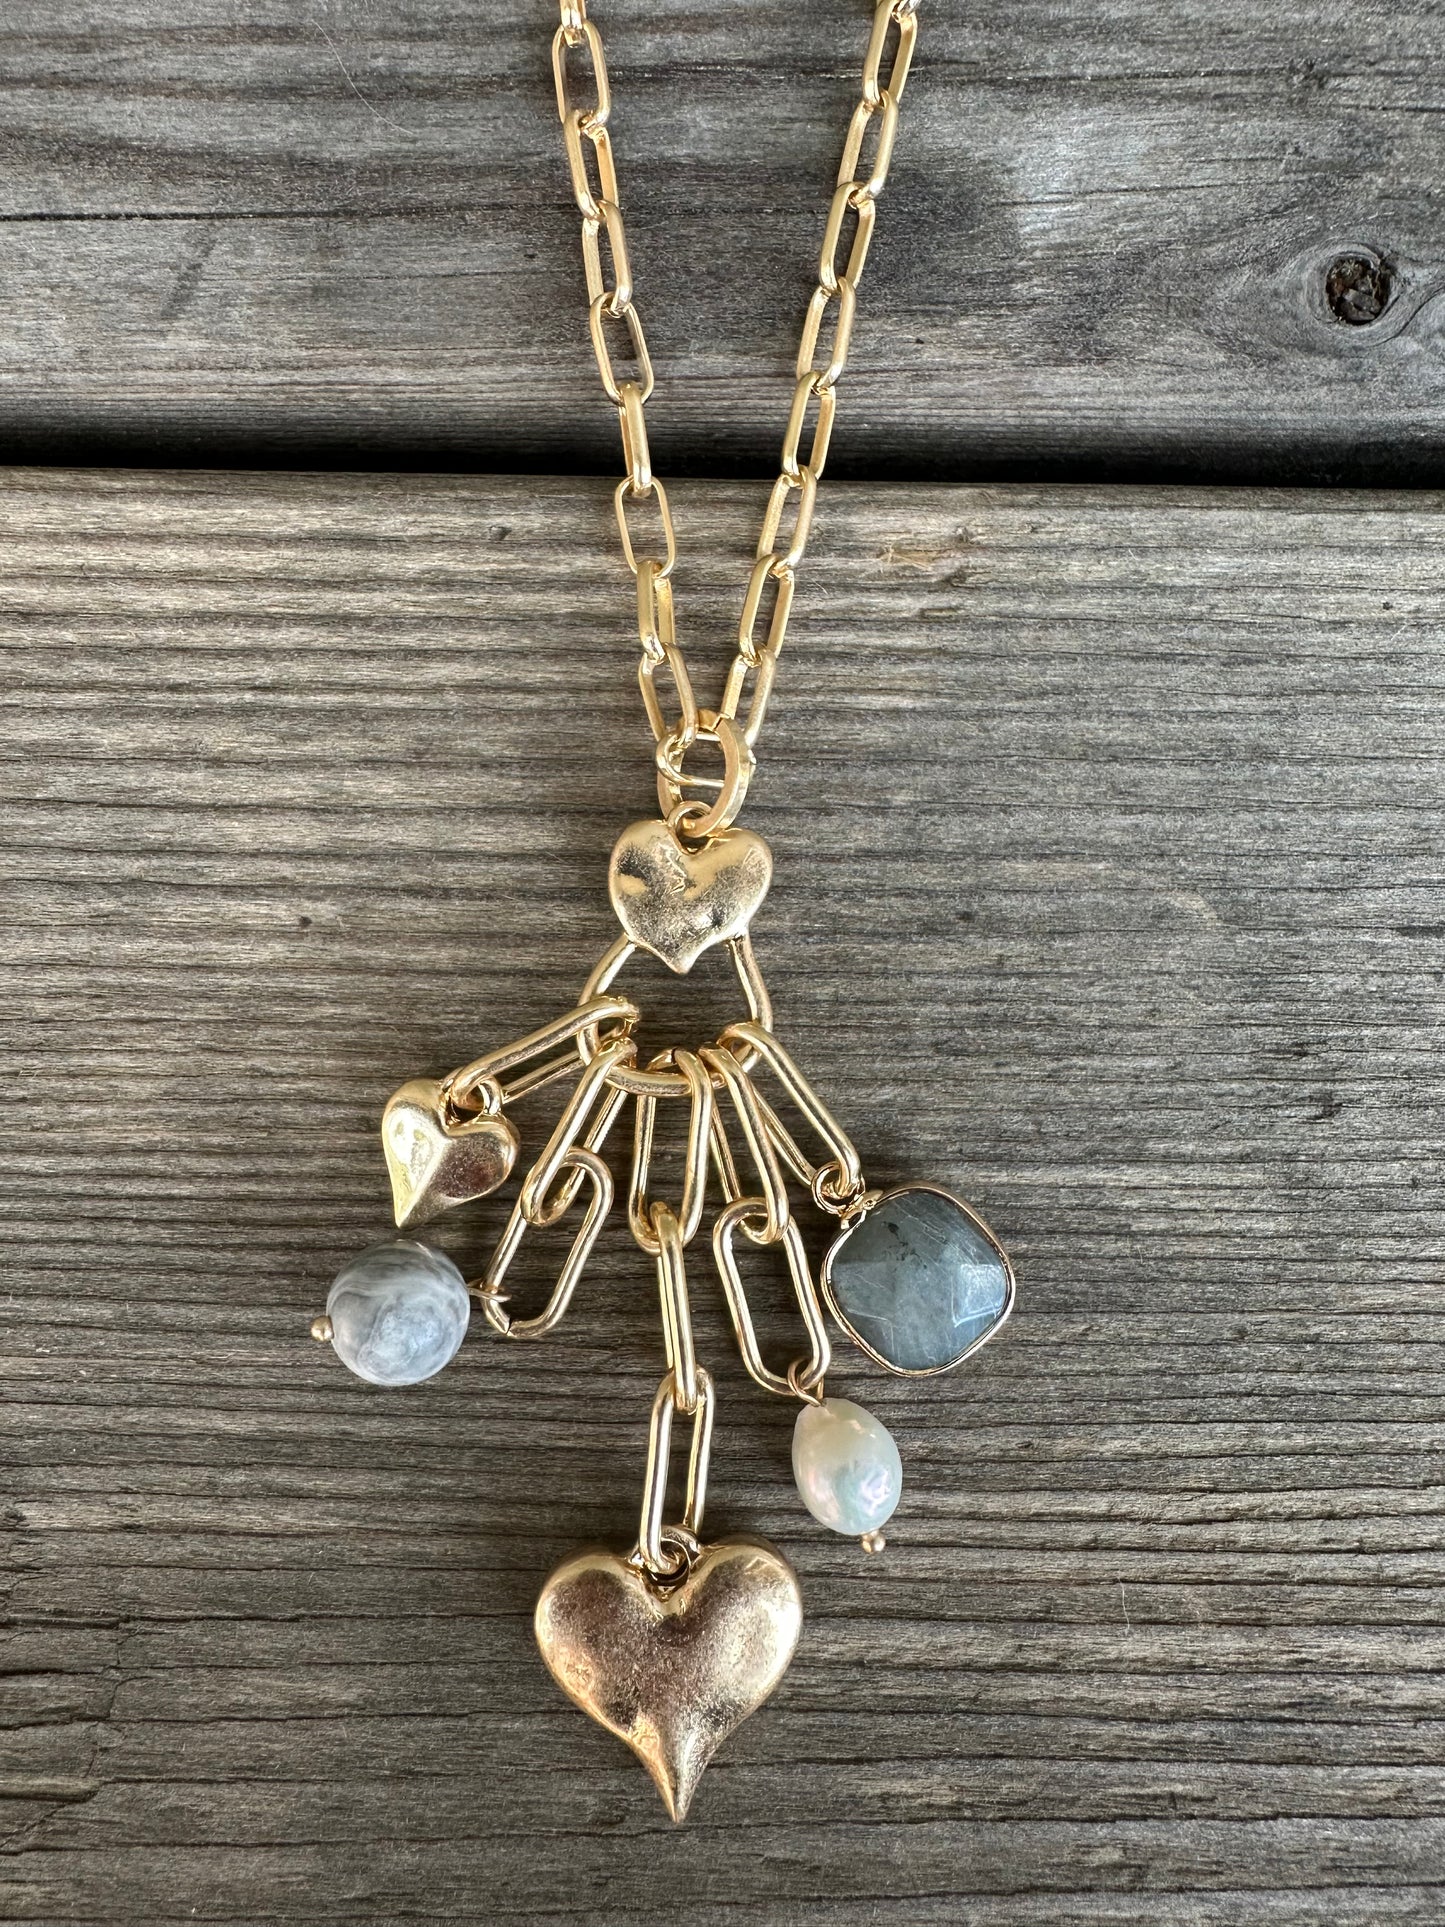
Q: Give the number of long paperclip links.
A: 9